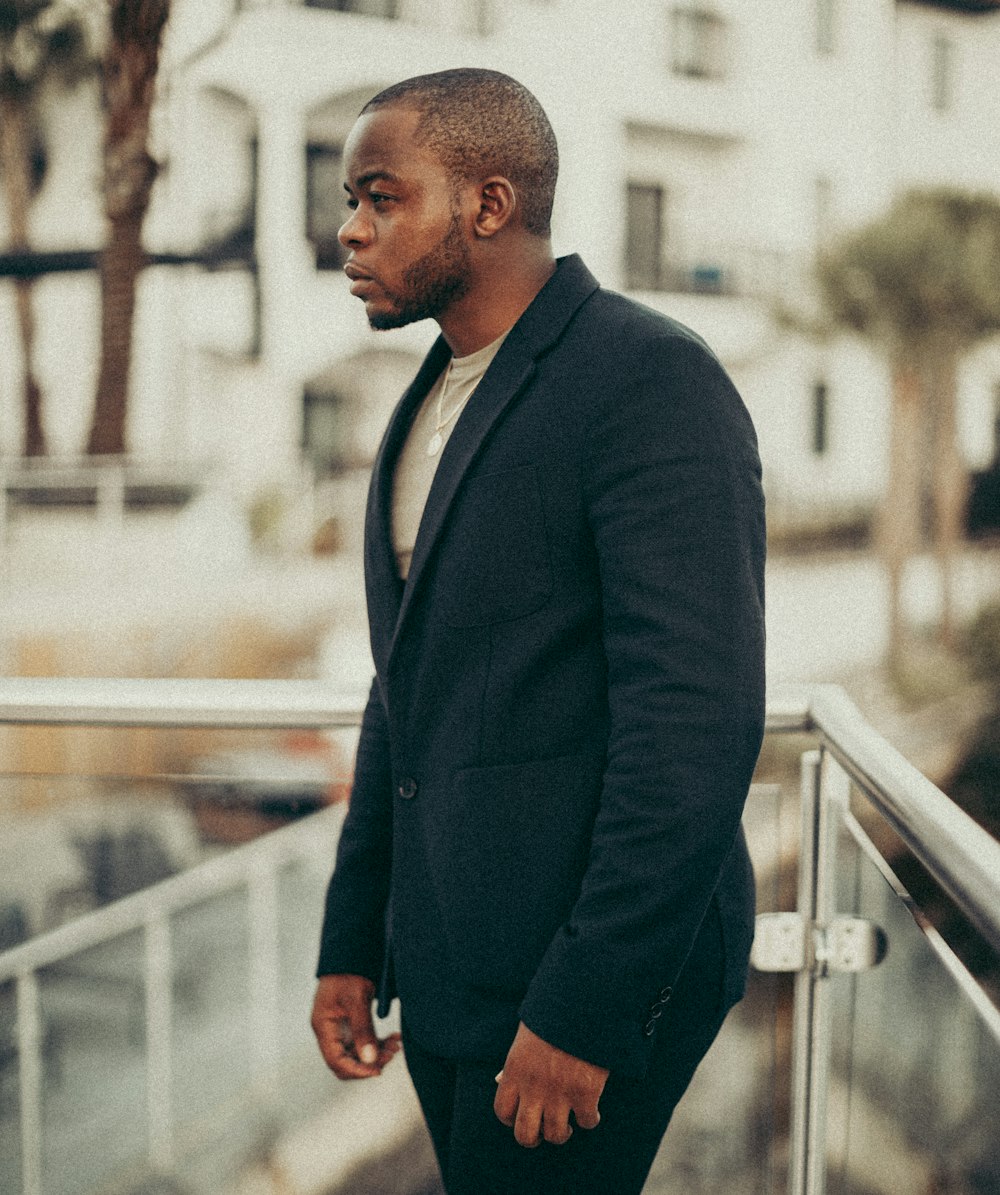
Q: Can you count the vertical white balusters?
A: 3